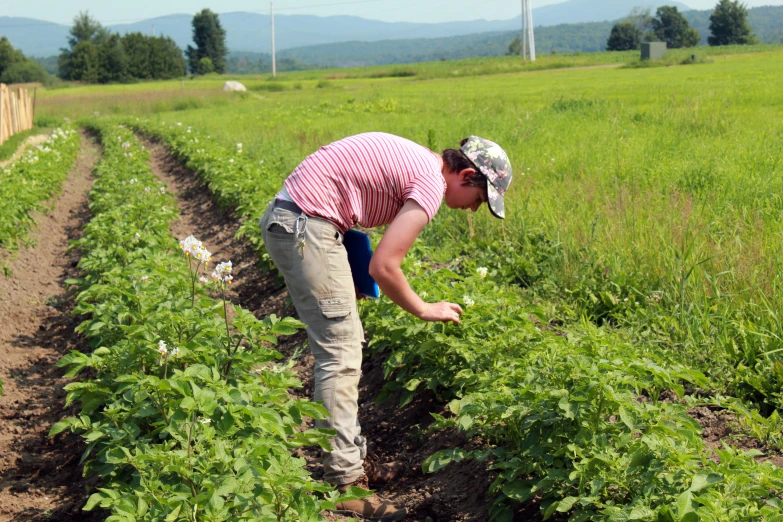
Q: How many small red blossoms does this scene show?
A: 0